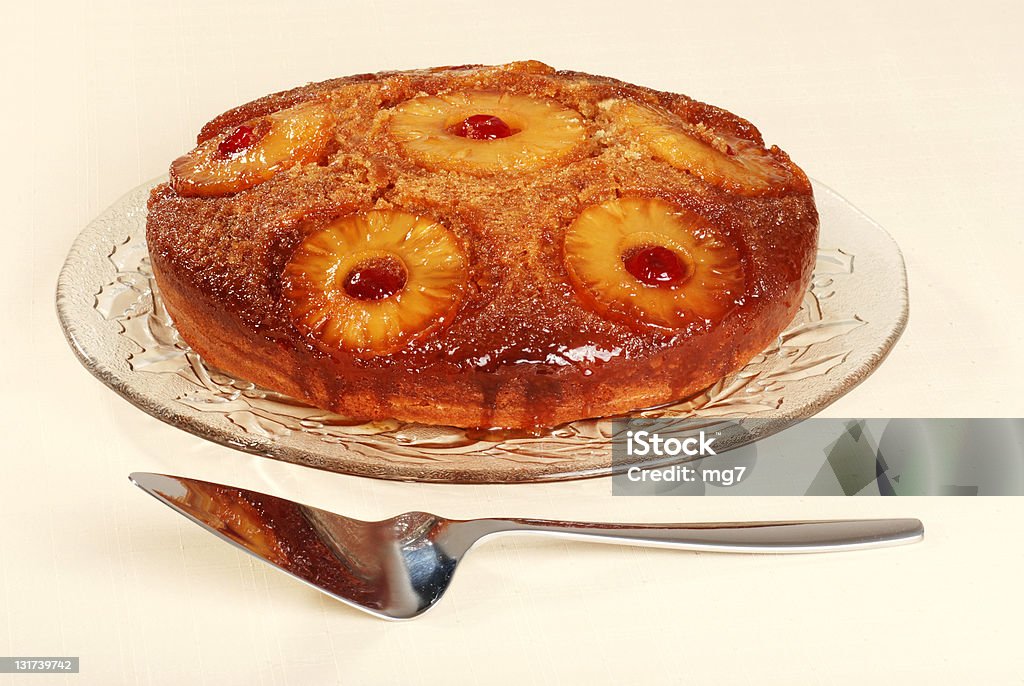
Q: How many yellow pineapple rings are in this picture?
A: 5